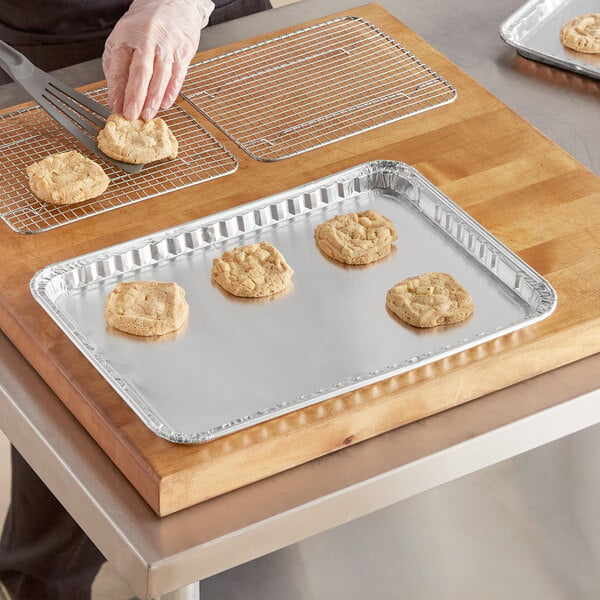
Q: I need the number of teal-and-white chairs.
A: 0